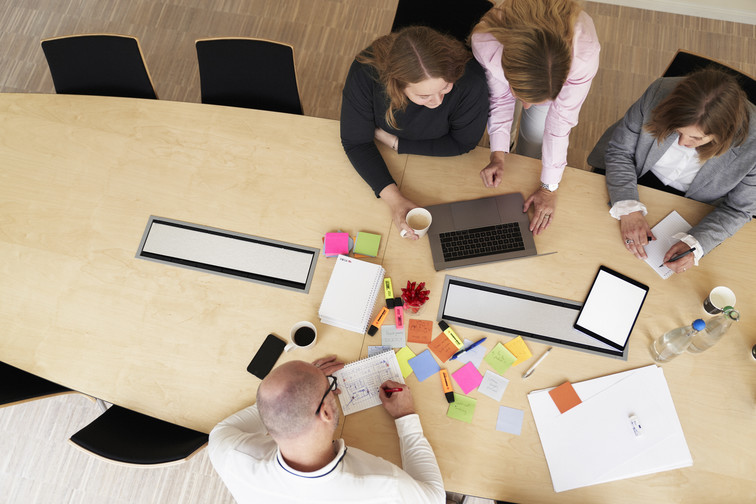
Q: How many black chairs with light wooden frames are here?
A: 6